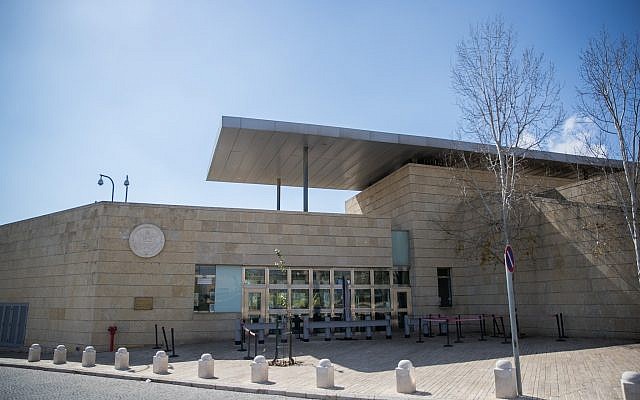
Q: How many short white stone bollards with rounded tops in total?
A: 11